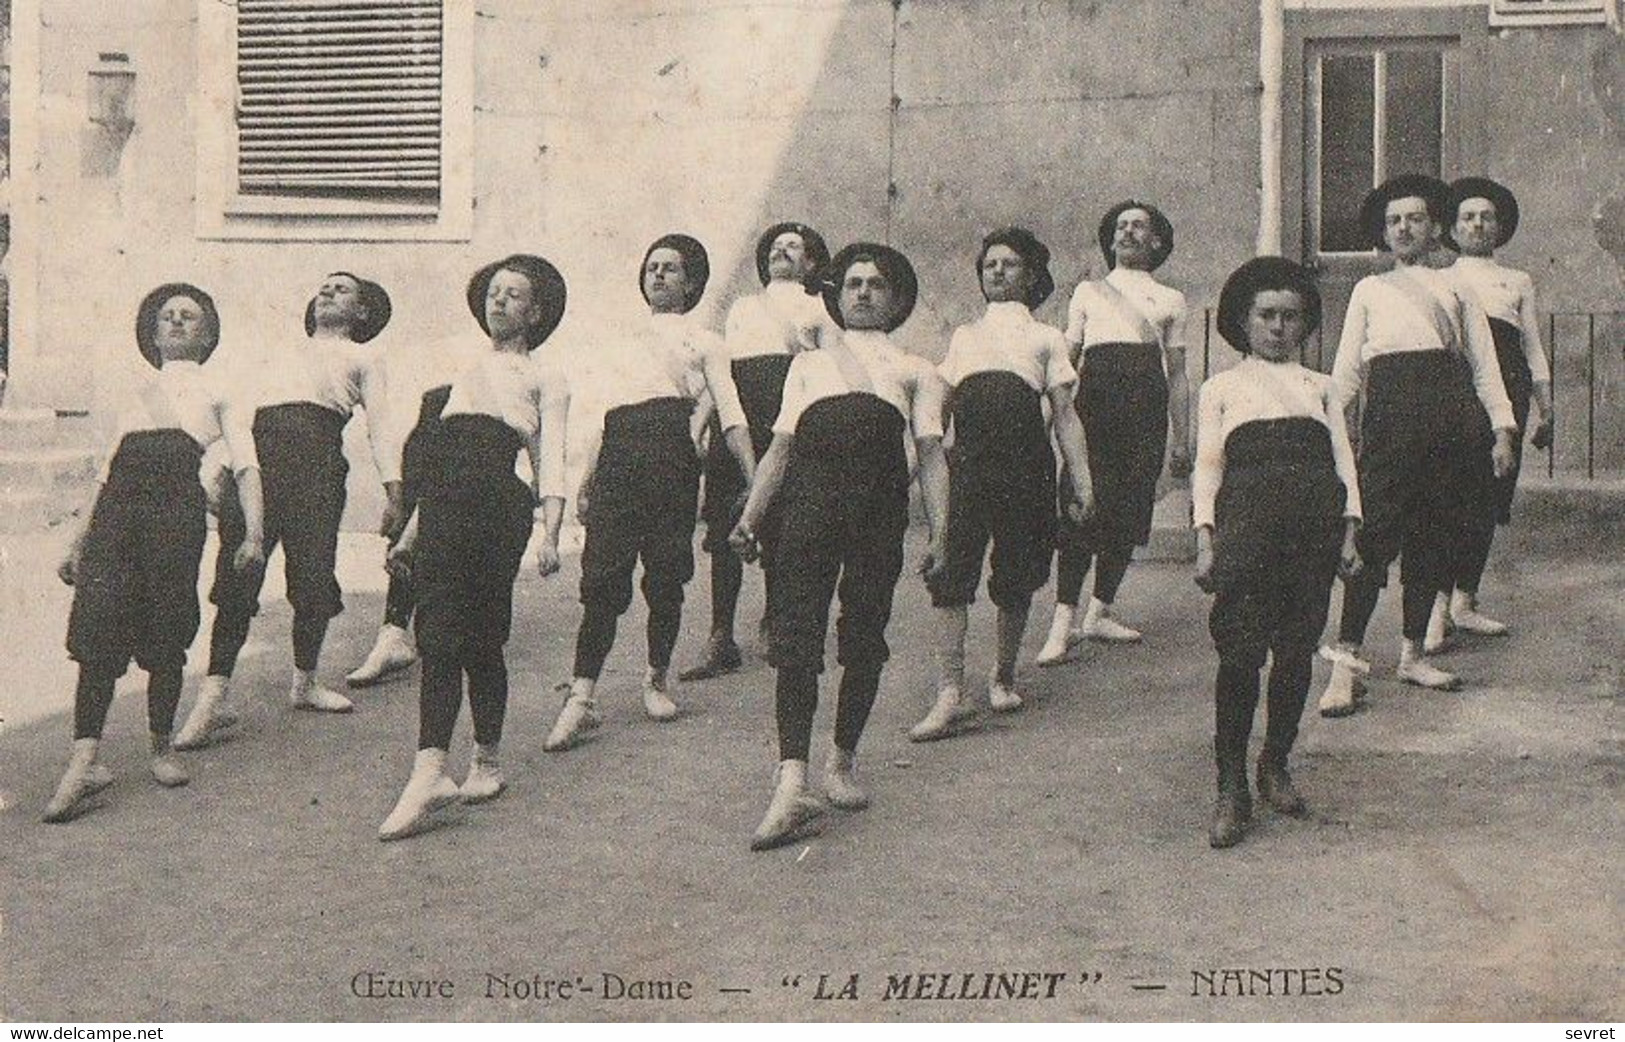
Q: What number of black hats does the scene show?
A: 11